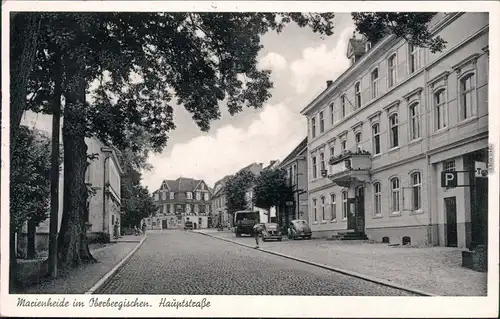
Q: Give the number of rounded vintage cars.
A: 2